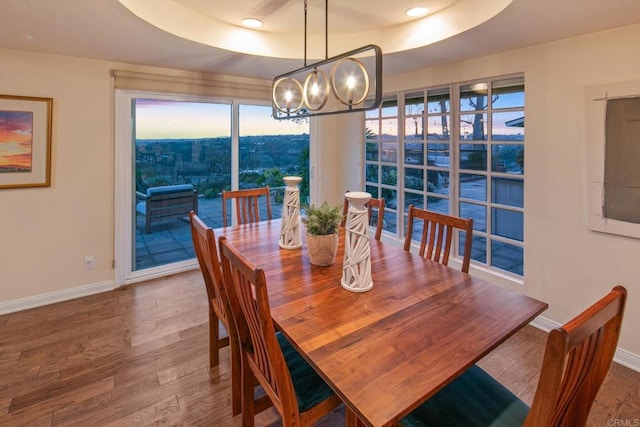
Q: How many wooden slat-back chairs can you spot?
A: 6